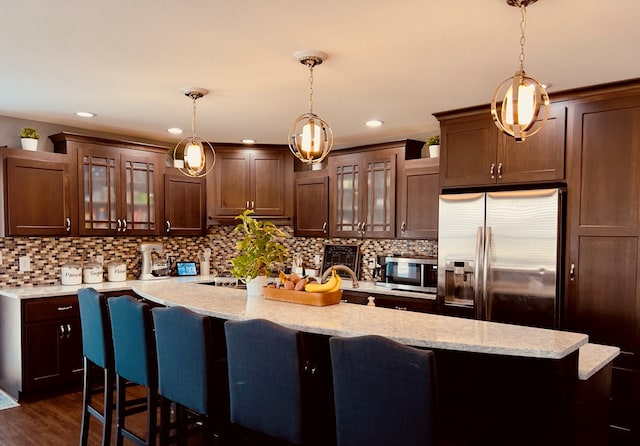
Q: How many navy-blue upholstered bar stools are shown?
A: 5